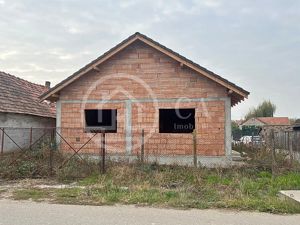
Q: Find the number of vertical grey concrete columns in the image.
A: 3